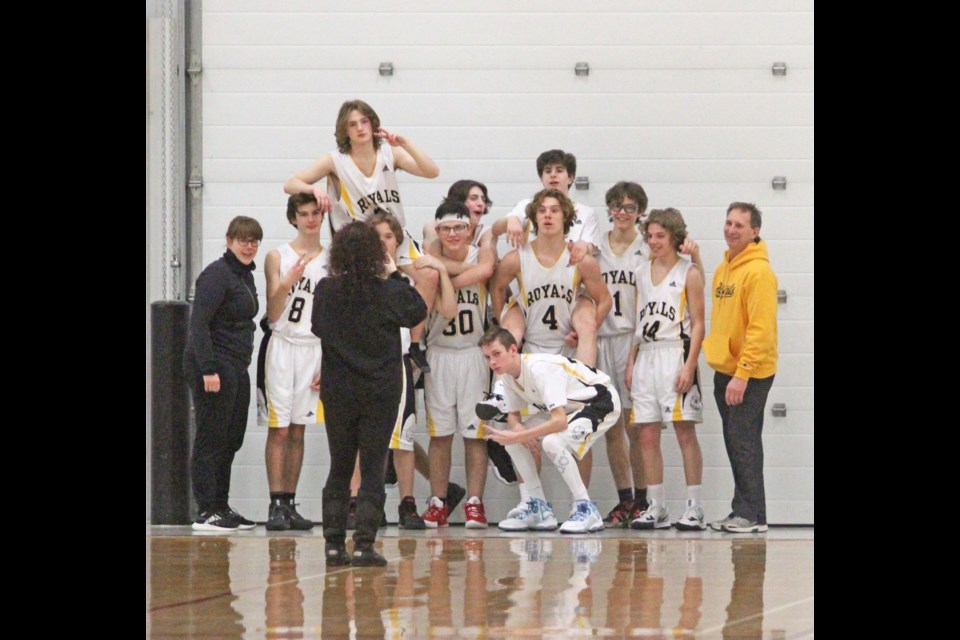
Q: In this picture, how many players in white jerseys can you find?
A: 10